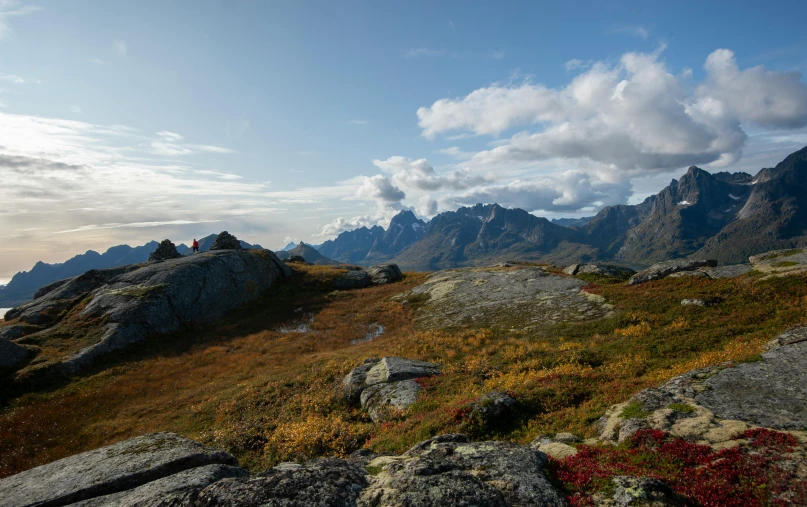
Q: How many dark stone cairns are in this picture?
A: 2